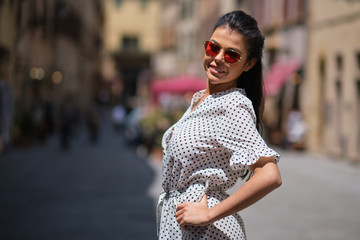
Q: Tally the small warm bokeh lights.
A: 3